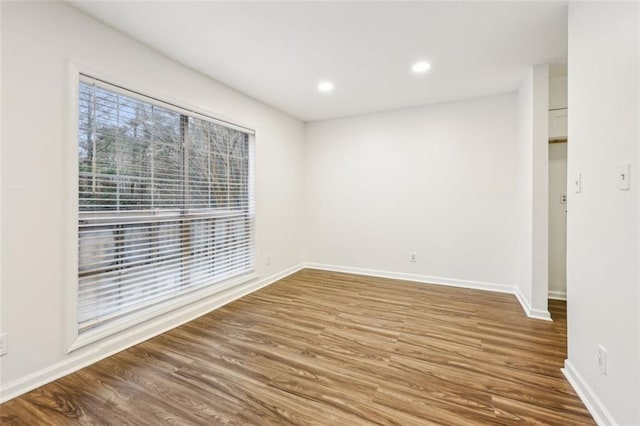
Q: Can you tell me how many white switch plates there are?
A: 2